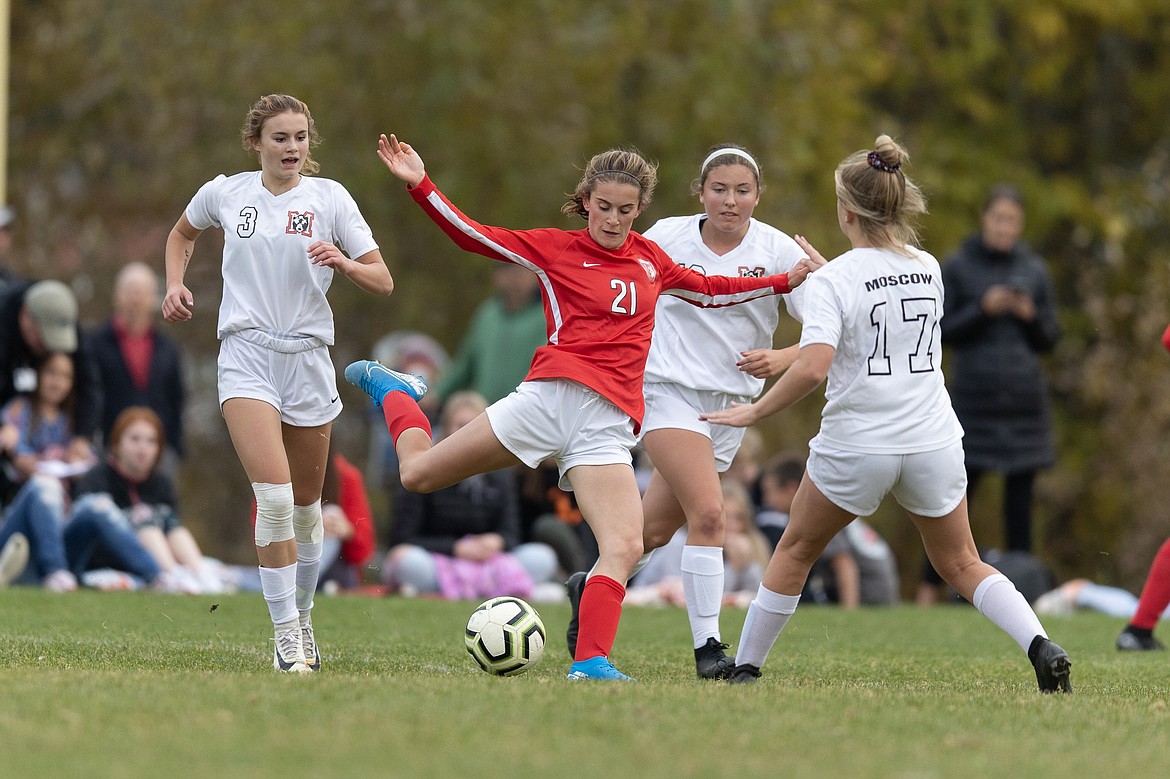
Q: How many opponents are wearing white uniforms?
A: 3